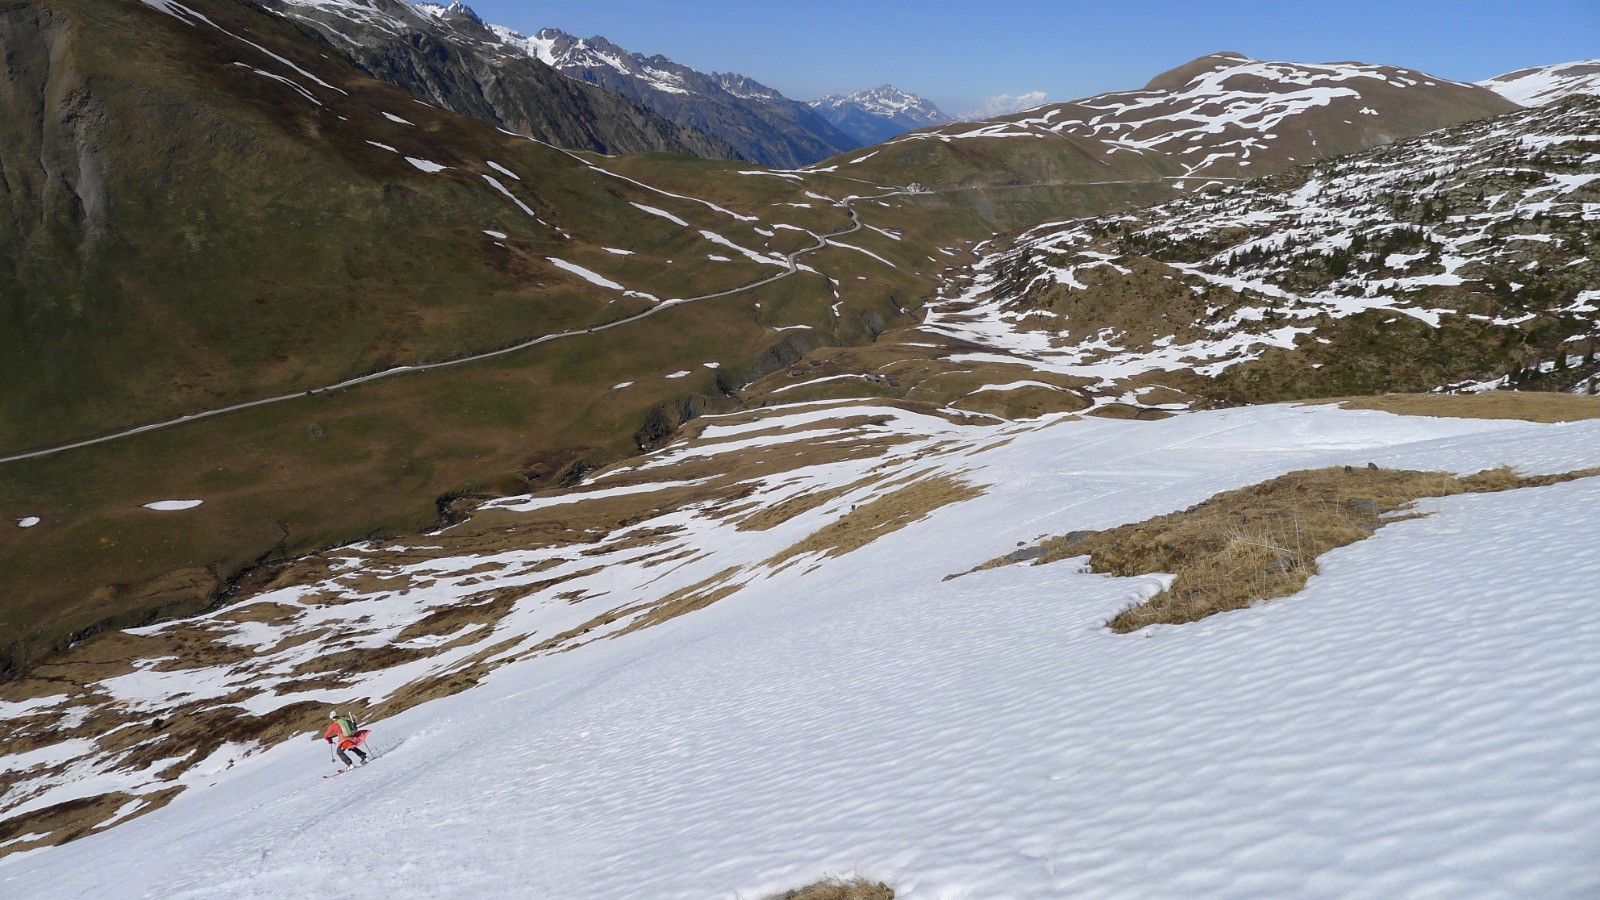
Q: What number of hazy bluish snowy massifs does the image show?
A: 2